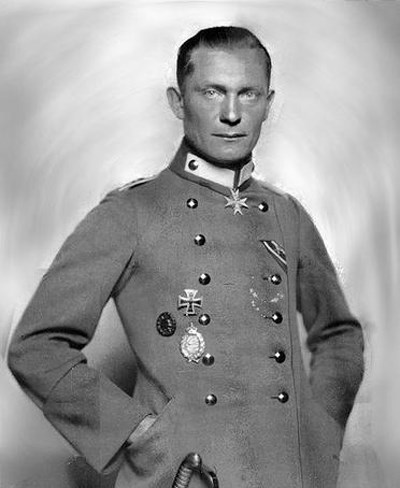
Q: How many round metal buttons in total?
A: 12